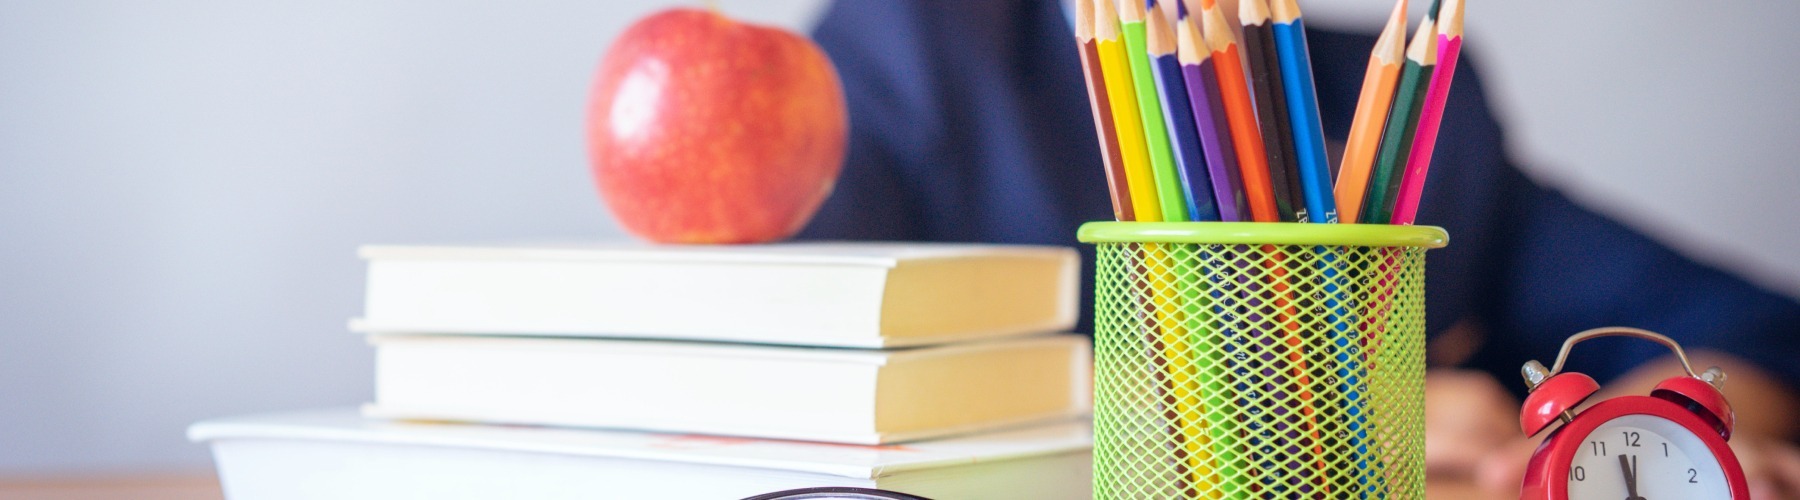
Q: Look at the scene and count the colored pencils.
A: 11